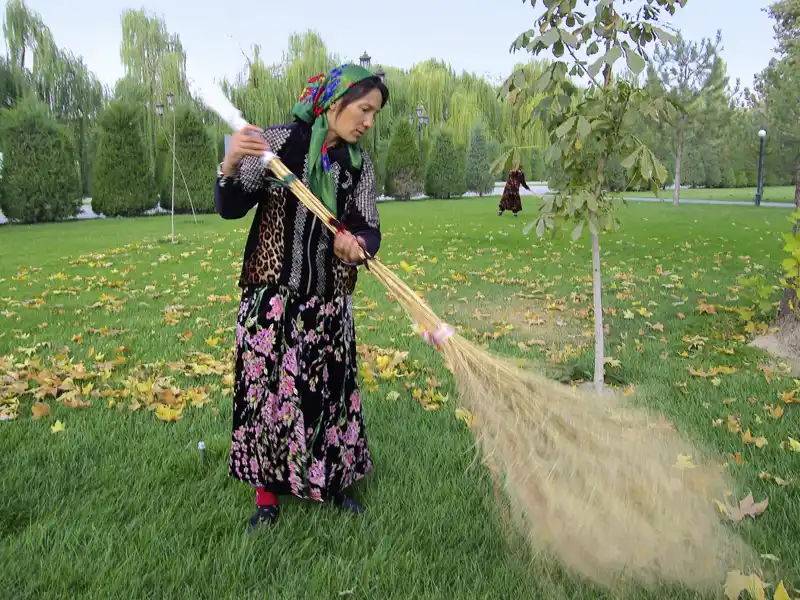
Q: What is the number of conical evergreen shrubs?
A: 6